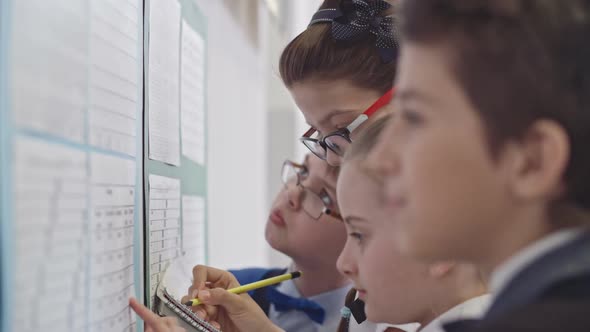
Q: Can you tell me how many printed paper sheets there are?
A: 8